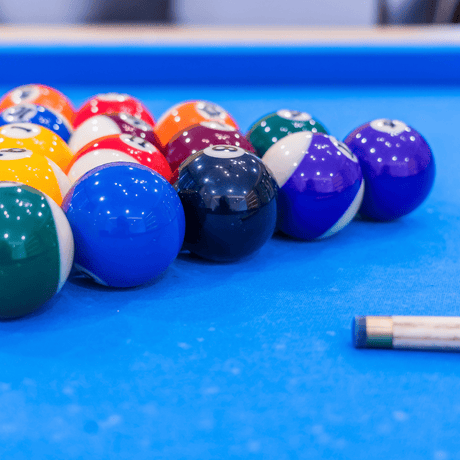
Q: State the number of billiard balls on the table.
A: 15